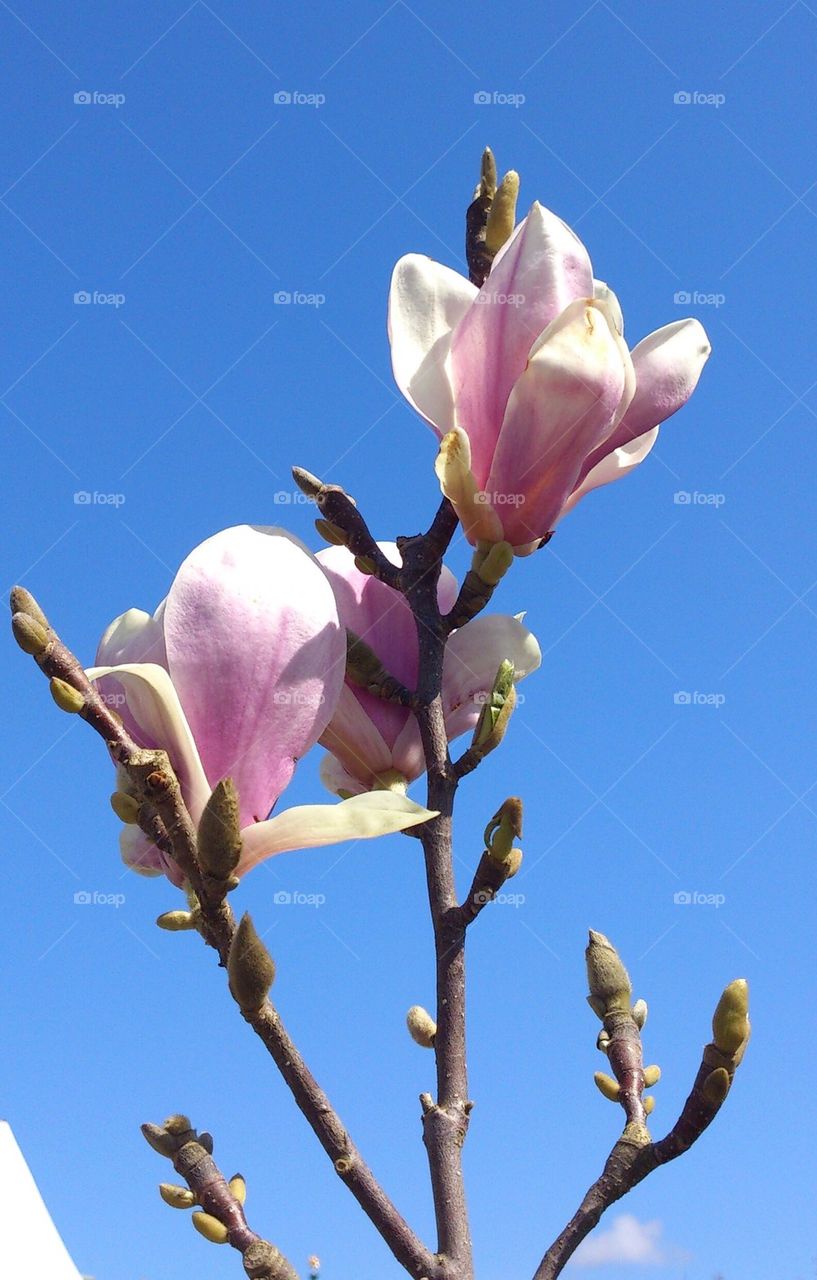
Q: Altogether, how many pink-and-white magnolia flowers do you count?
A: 3